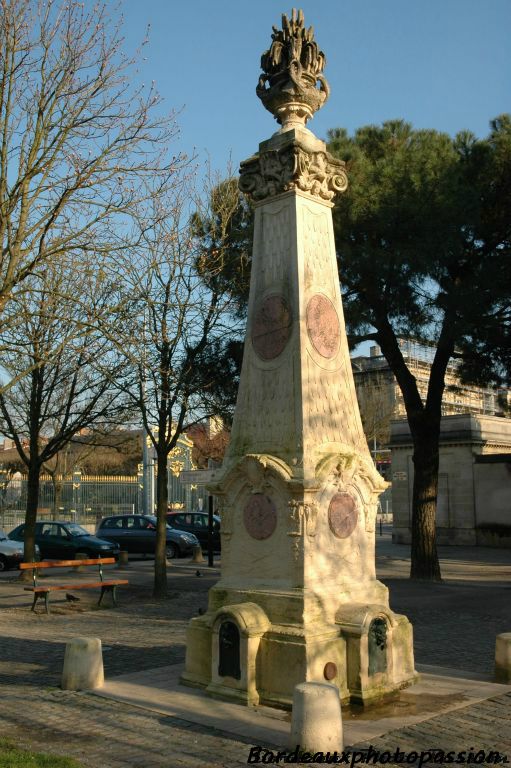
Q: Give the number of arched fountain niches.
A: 2